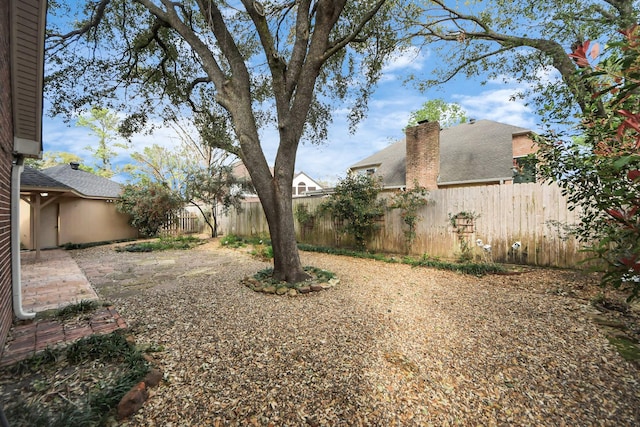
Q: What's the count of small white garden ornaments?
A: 3